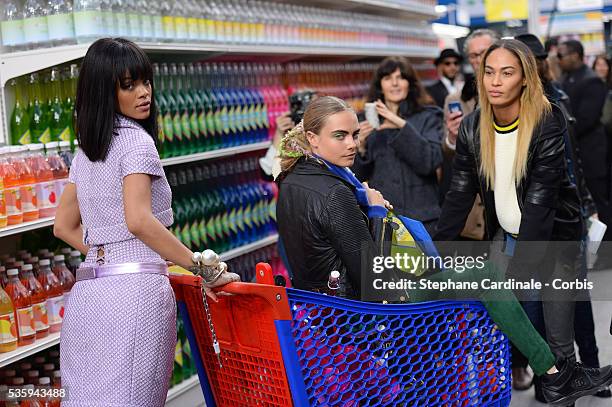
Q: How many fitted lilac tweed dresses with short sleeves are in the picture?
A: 1